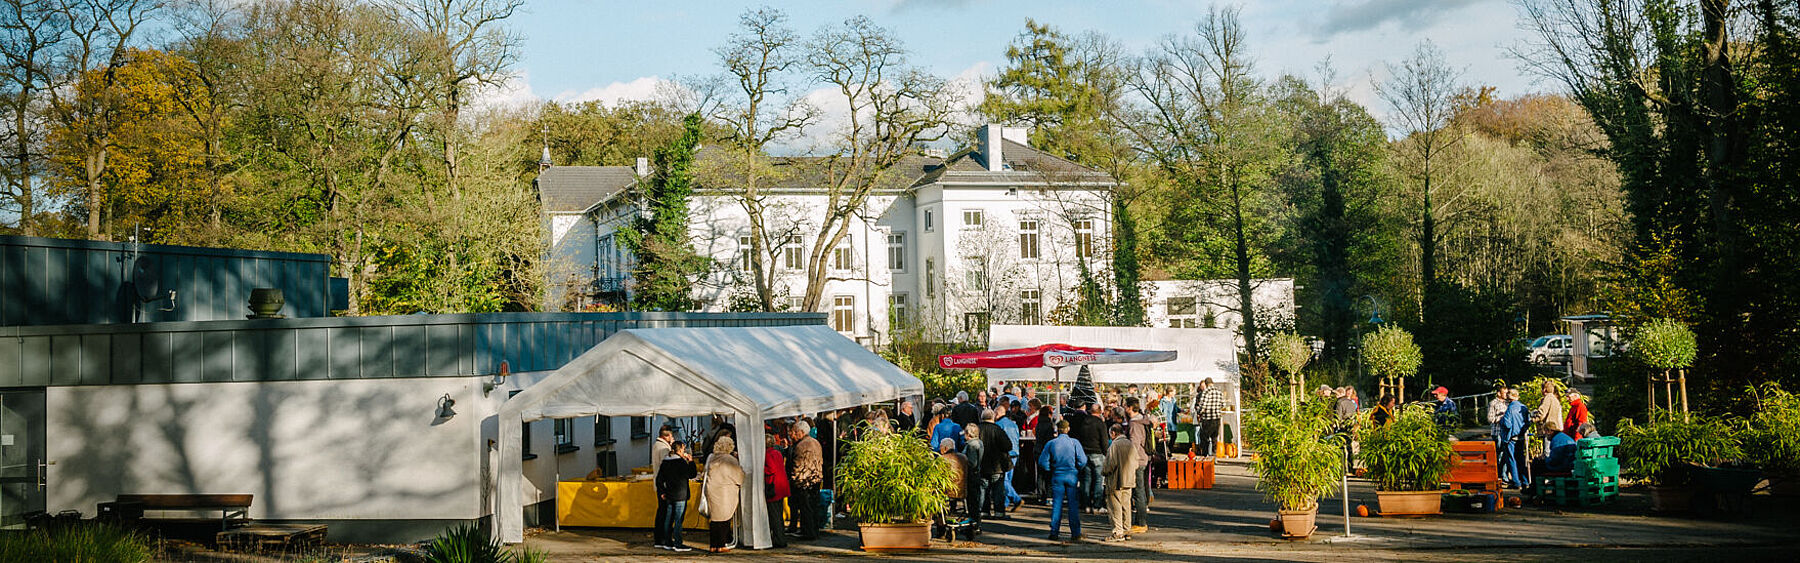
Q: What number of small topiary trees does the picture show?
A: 3